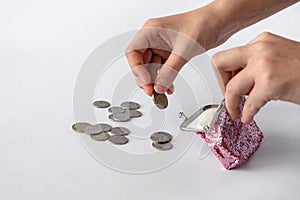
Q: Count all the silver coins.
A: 13